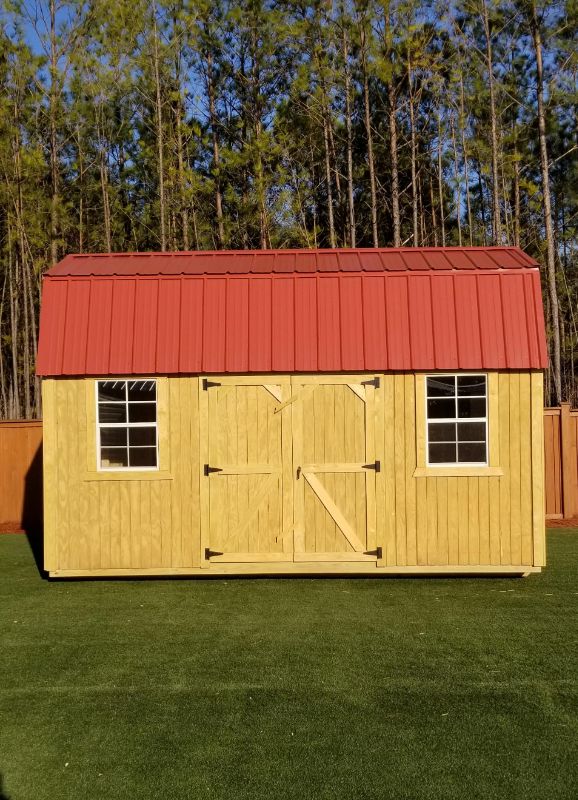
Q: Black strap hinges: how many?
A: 6